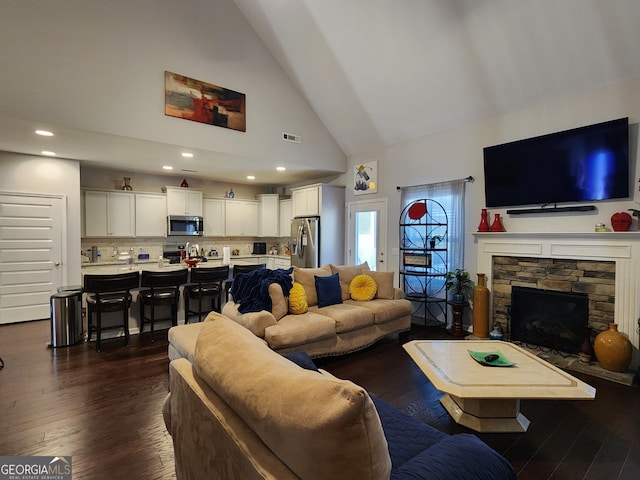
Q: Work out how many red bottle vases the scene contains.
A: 2